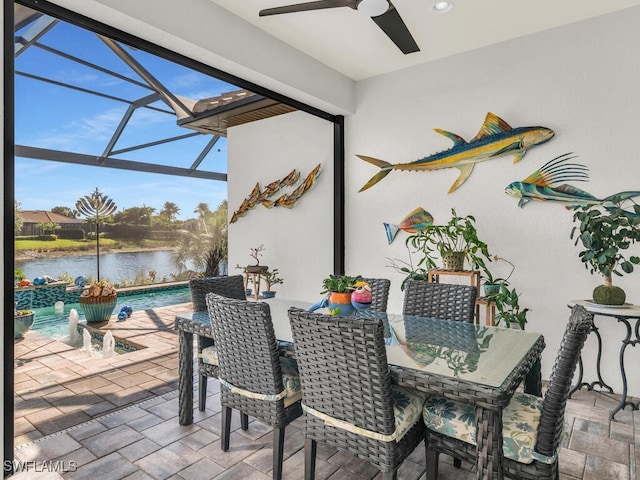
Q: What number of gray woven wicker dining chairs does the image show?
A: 6